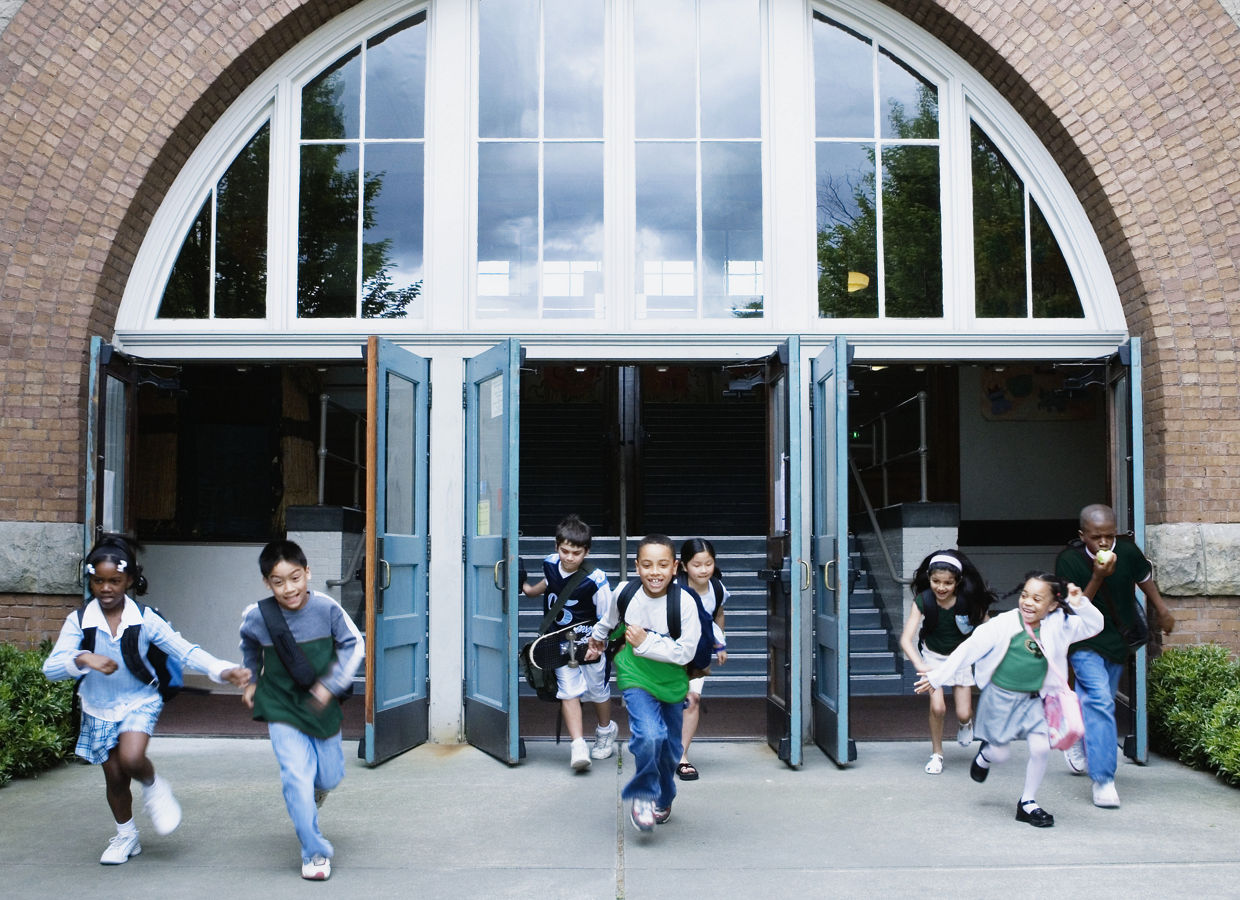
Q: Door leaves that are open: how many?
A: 6